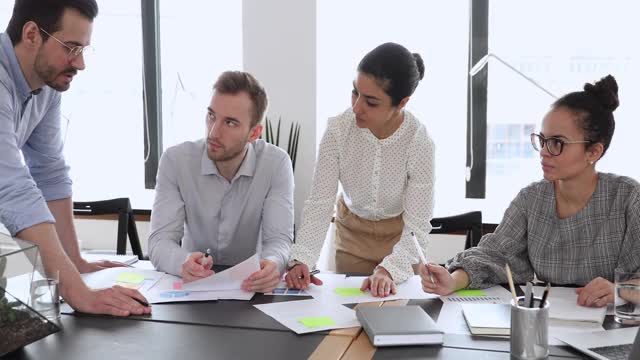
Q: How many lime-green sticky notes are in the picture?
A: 4